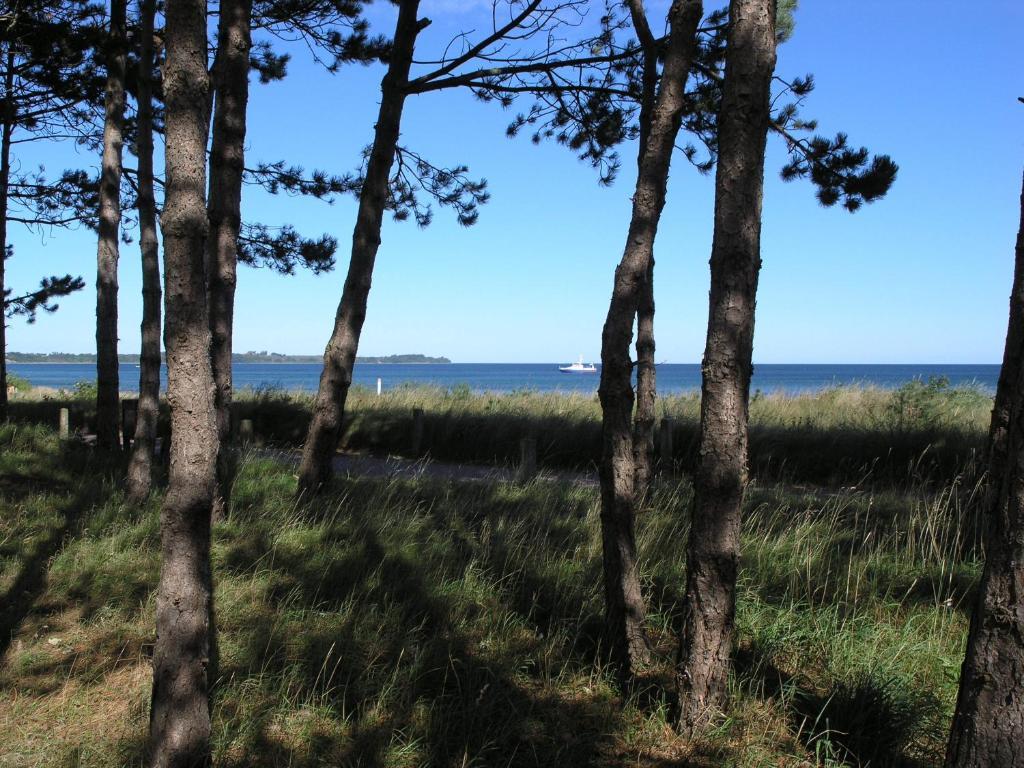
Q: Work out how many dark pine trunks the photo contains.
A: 10